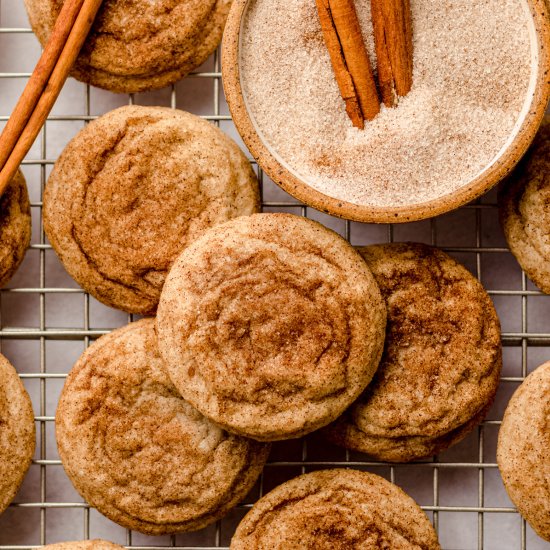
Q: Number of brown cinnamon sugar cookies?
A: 11